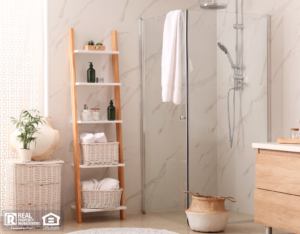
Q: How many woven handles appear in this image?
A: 2